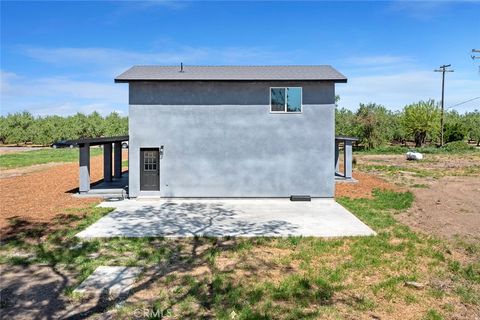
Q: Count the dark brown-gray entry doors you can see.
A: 1